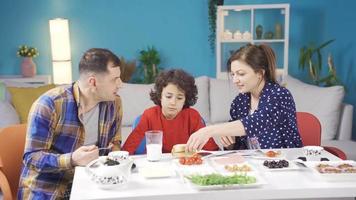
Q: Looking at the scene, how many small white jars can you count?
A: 3